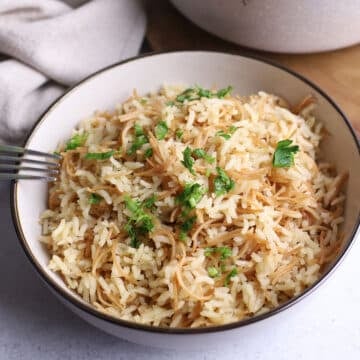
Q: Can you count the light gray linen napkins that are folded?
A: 1